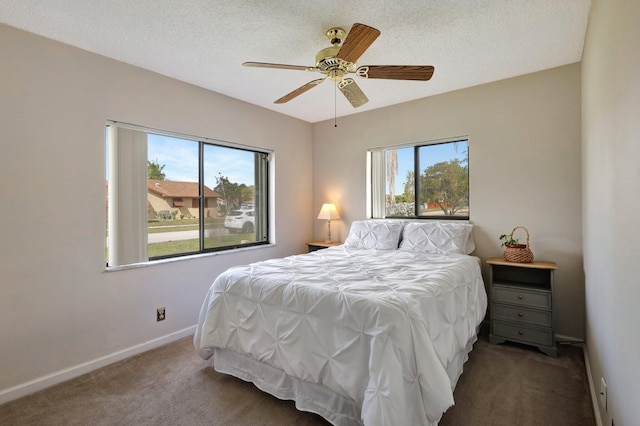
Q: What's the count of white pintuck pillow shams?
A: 2